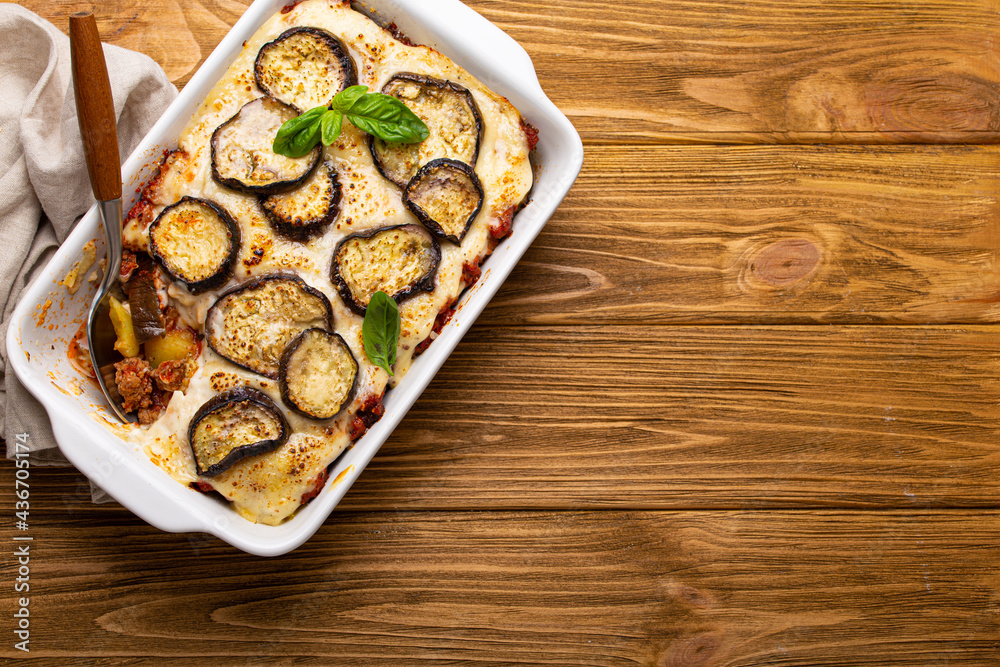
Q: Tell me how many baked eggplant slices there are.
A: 10